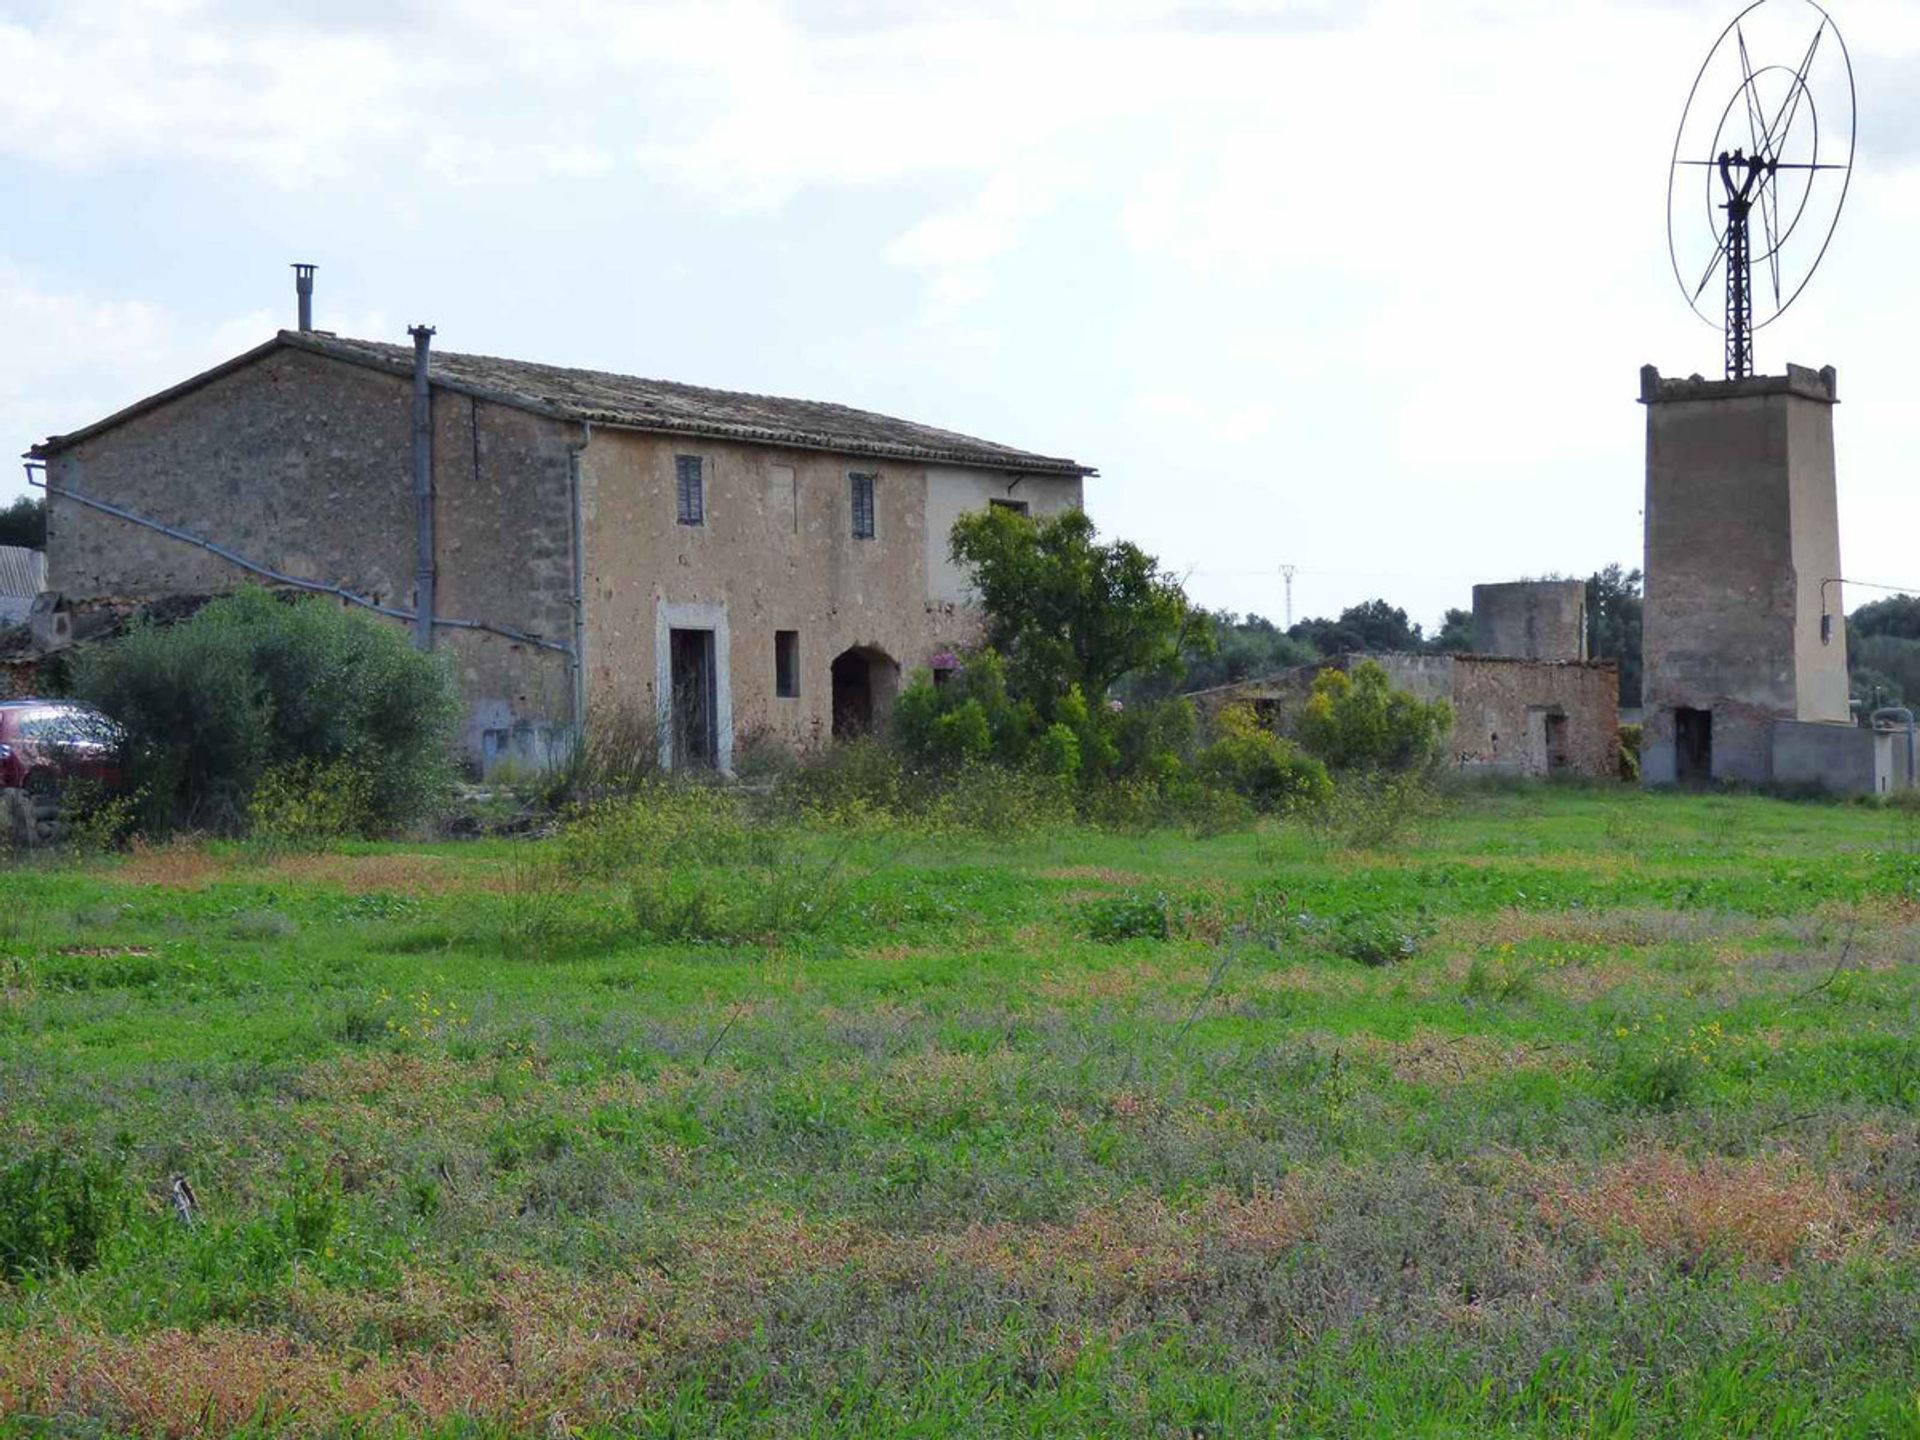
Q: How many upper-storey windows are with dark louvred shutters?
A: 2